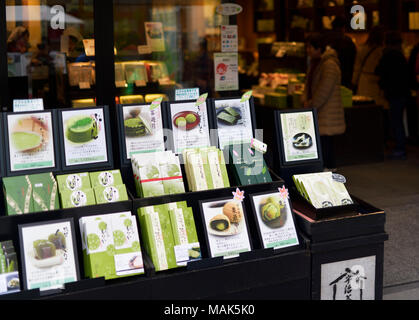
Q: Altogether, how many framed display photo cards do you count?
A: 9